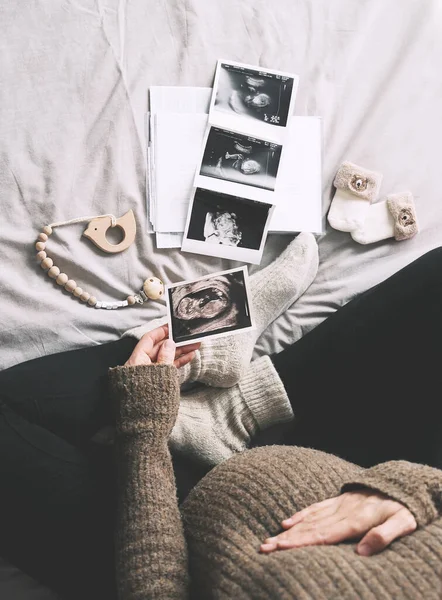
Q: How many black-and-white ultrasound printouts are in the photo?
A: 4